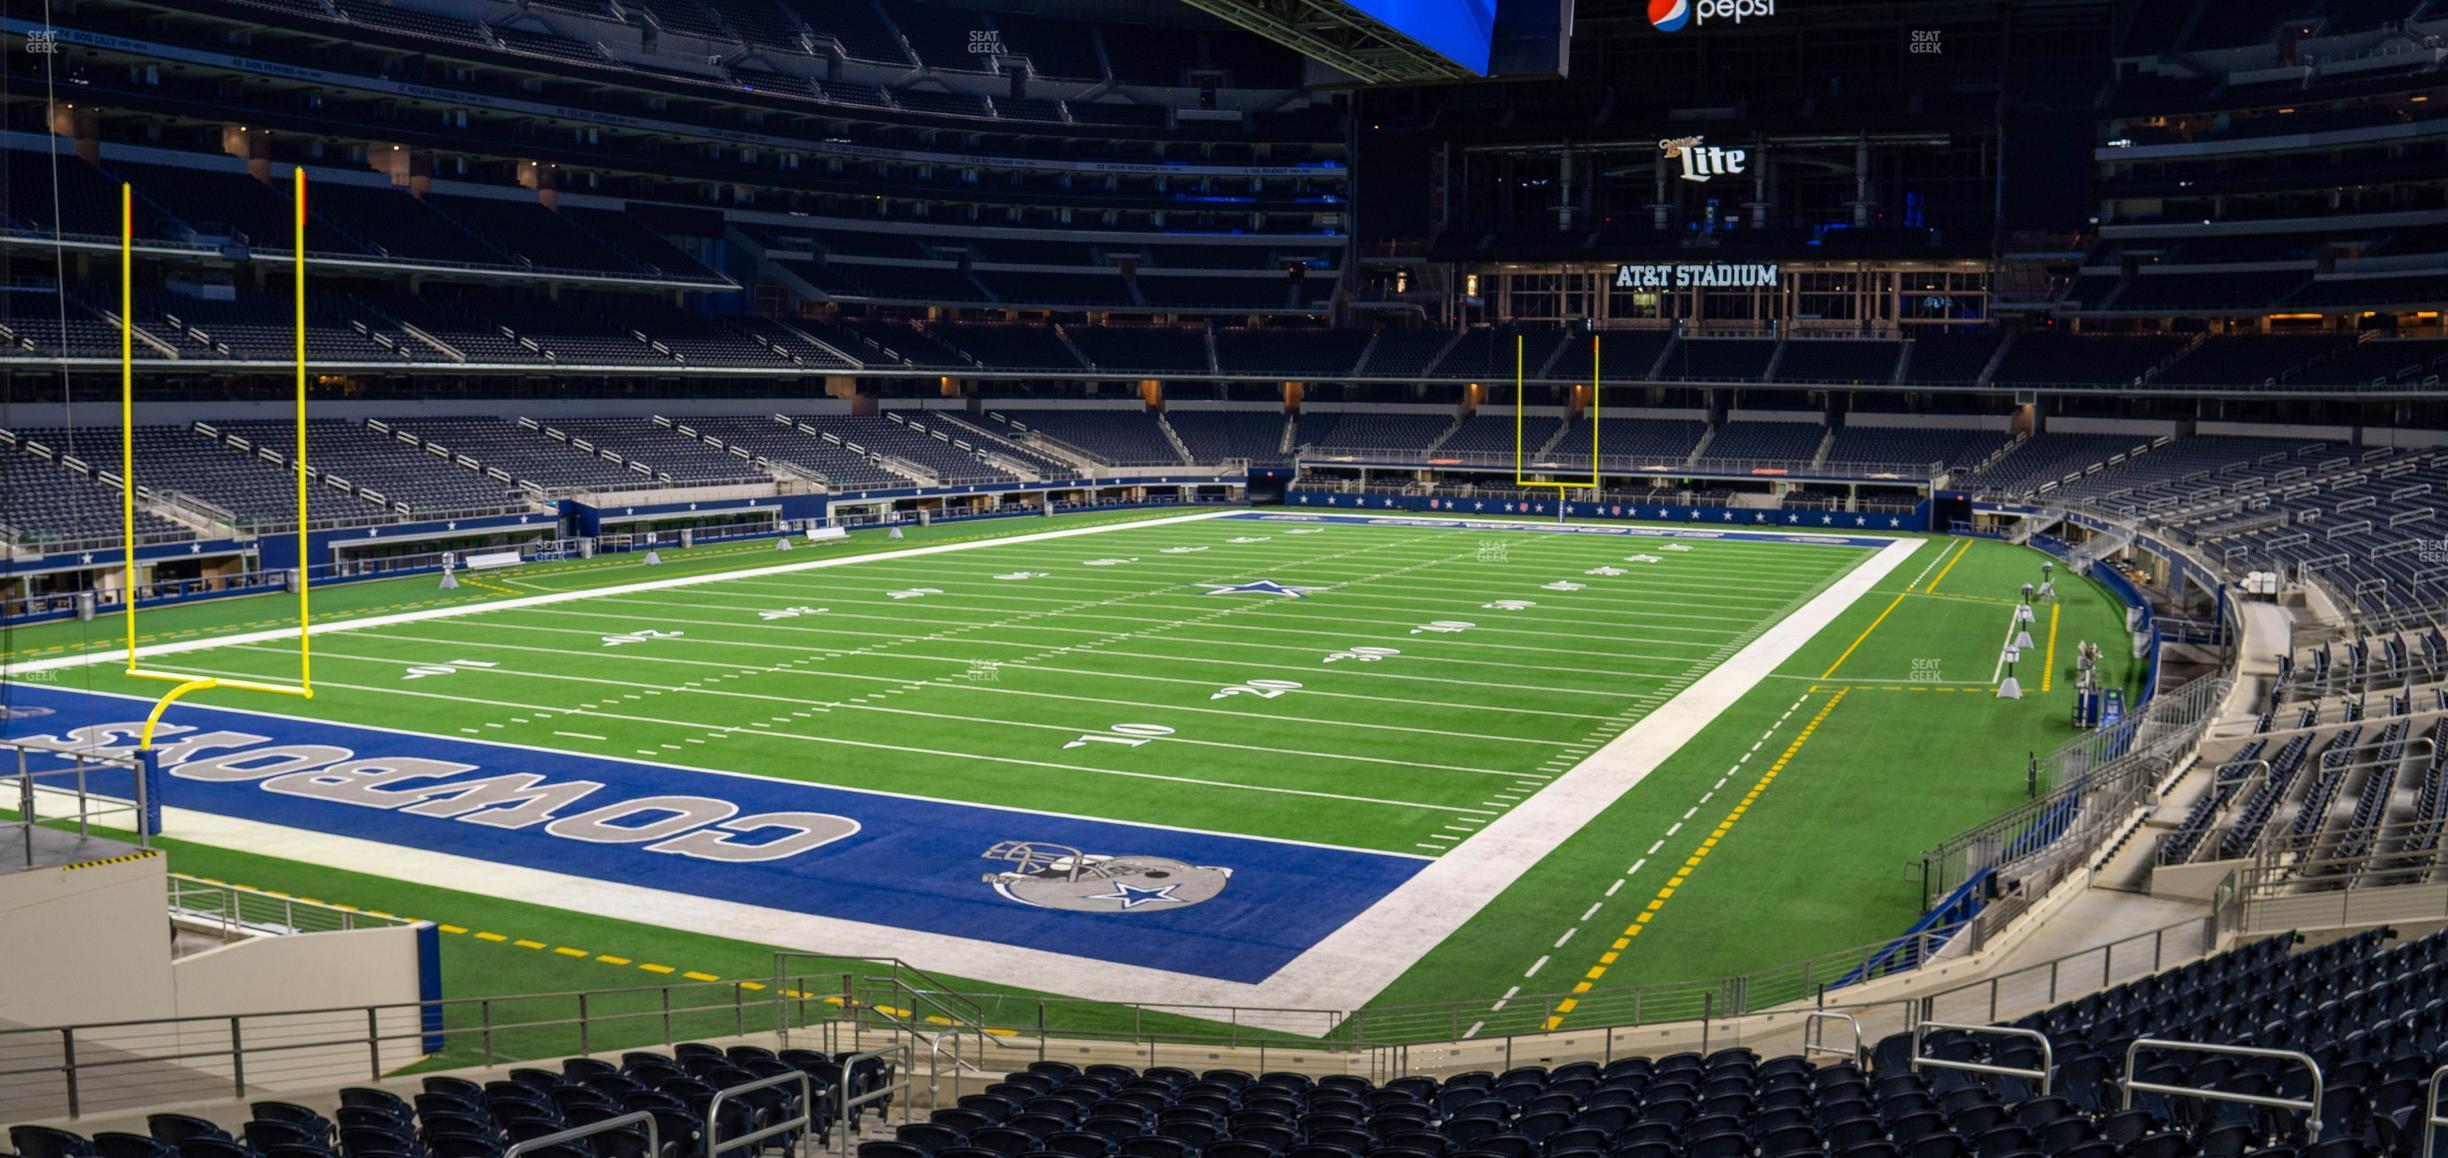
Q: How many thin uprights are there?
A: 4